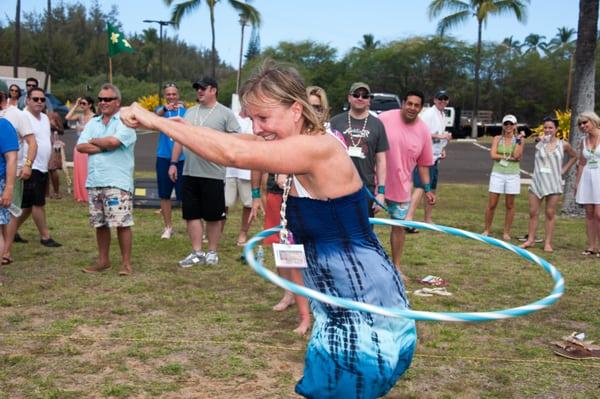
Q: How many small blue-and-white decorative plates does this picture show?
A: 0